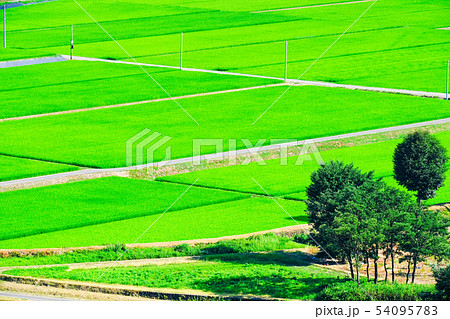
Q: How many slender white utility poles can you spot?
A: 5